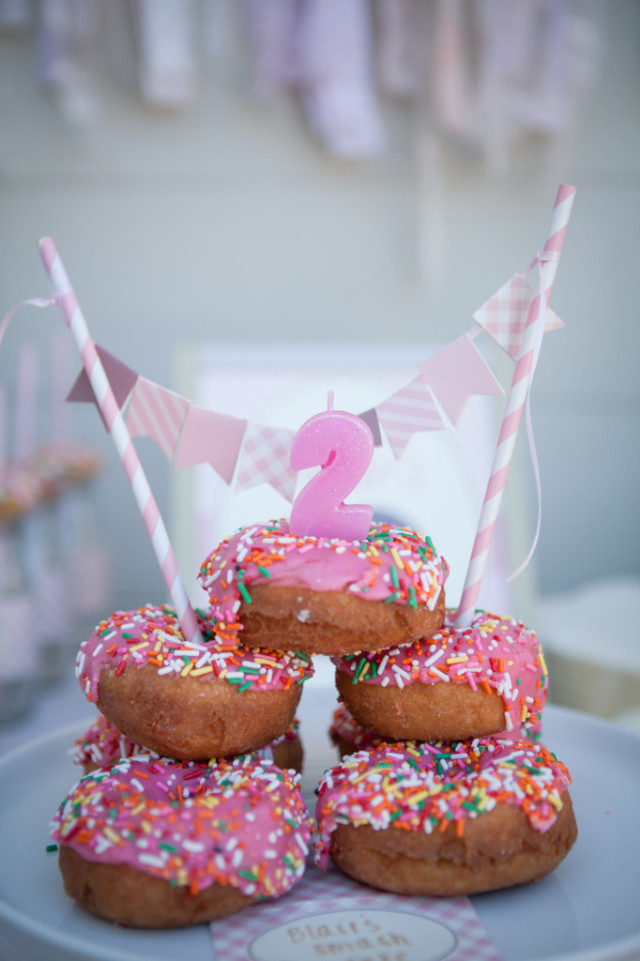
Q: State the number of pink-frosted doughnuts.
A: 7